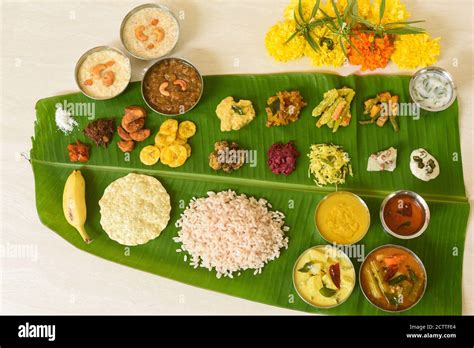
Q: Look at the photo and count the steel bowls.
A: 8